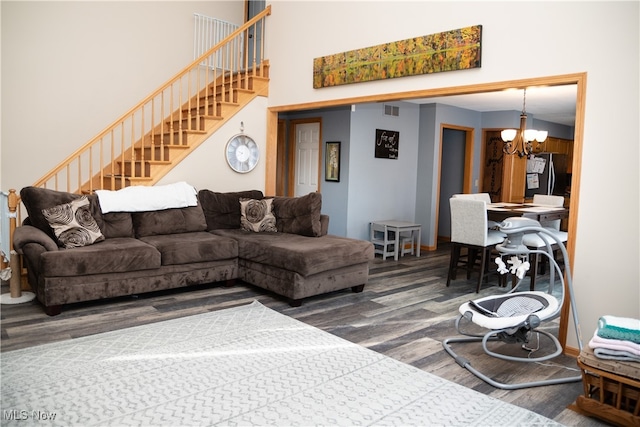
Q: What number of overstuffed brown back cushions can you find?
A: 4